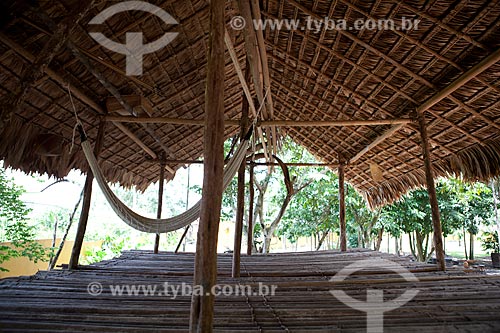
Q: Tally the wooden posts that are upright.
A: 7